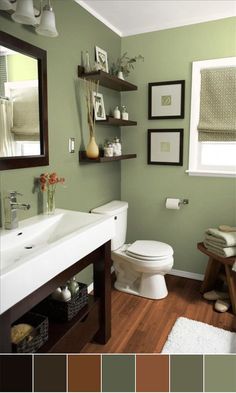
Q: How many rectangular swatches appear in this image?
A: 7